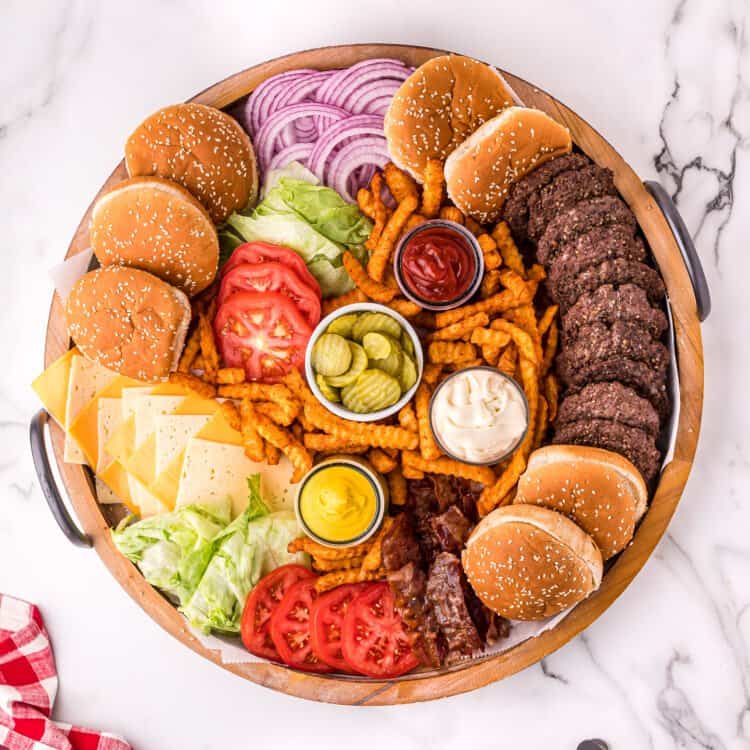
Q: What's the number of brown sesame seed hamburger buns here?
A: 7